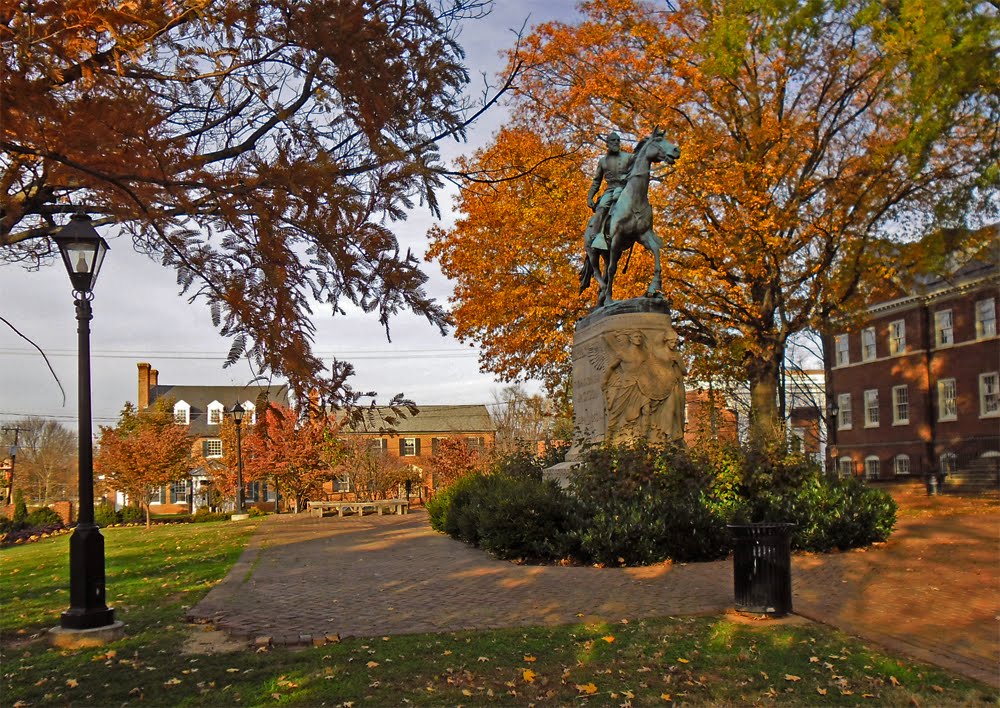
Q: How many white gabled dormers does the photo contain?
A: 3